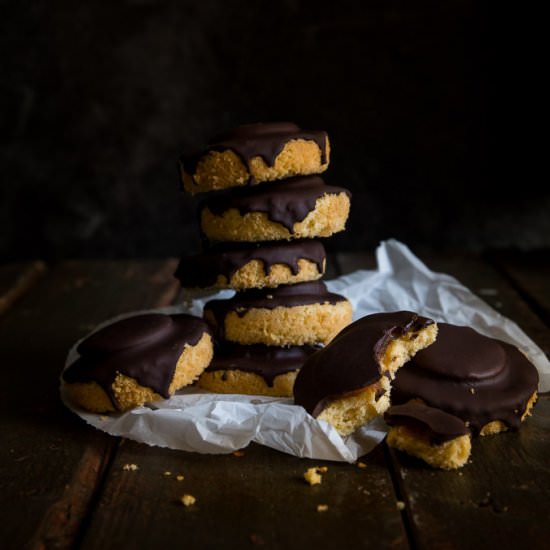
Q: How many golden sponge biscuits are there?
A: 8